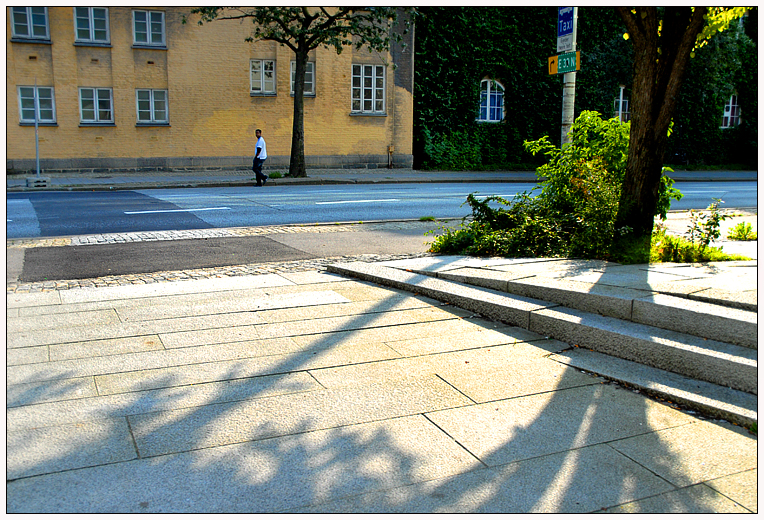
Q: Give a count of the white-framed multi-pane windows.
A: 12